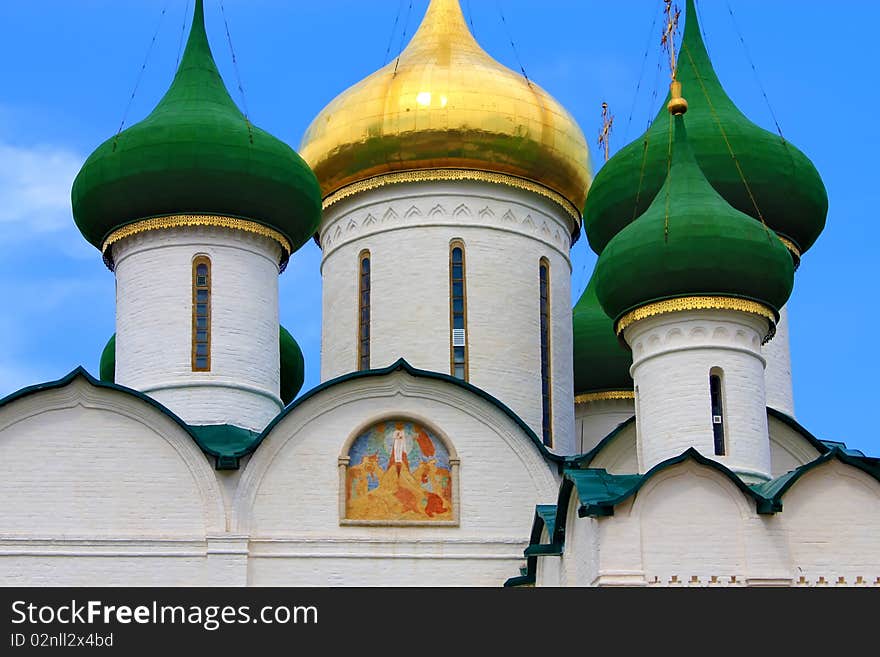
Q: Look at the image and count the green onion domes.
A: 5